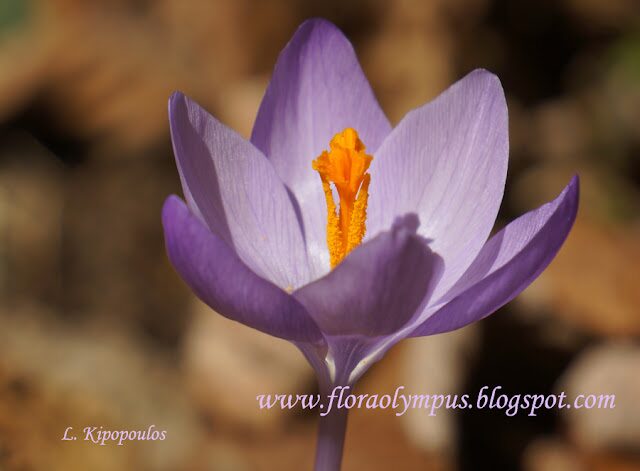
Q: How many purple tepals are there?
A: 6